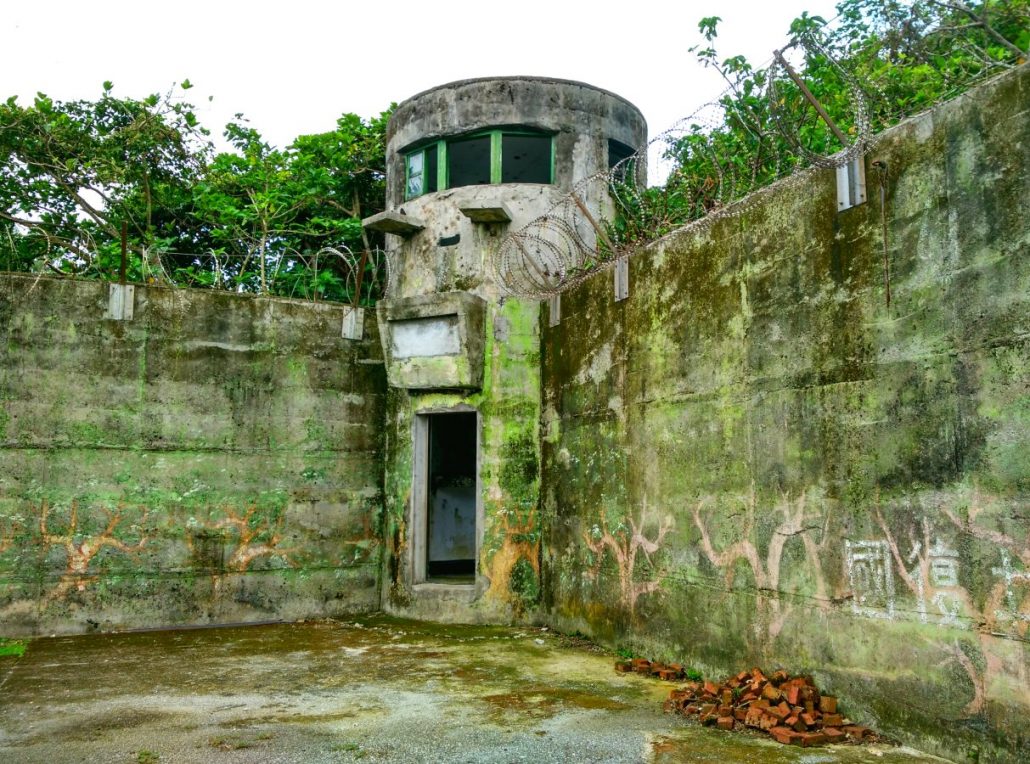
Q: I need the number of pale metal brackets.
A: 5